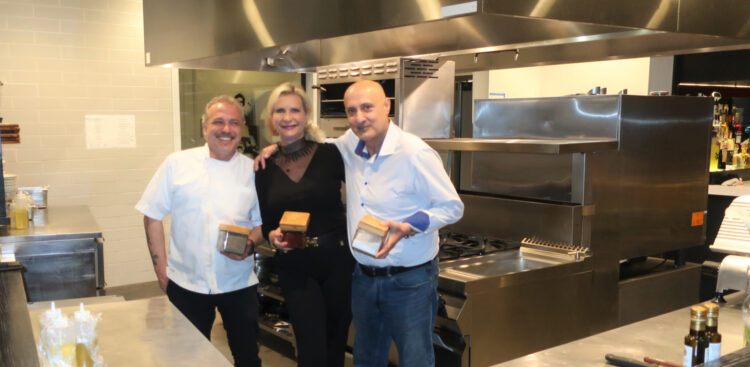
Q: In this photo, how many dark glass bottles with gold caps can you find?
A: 2